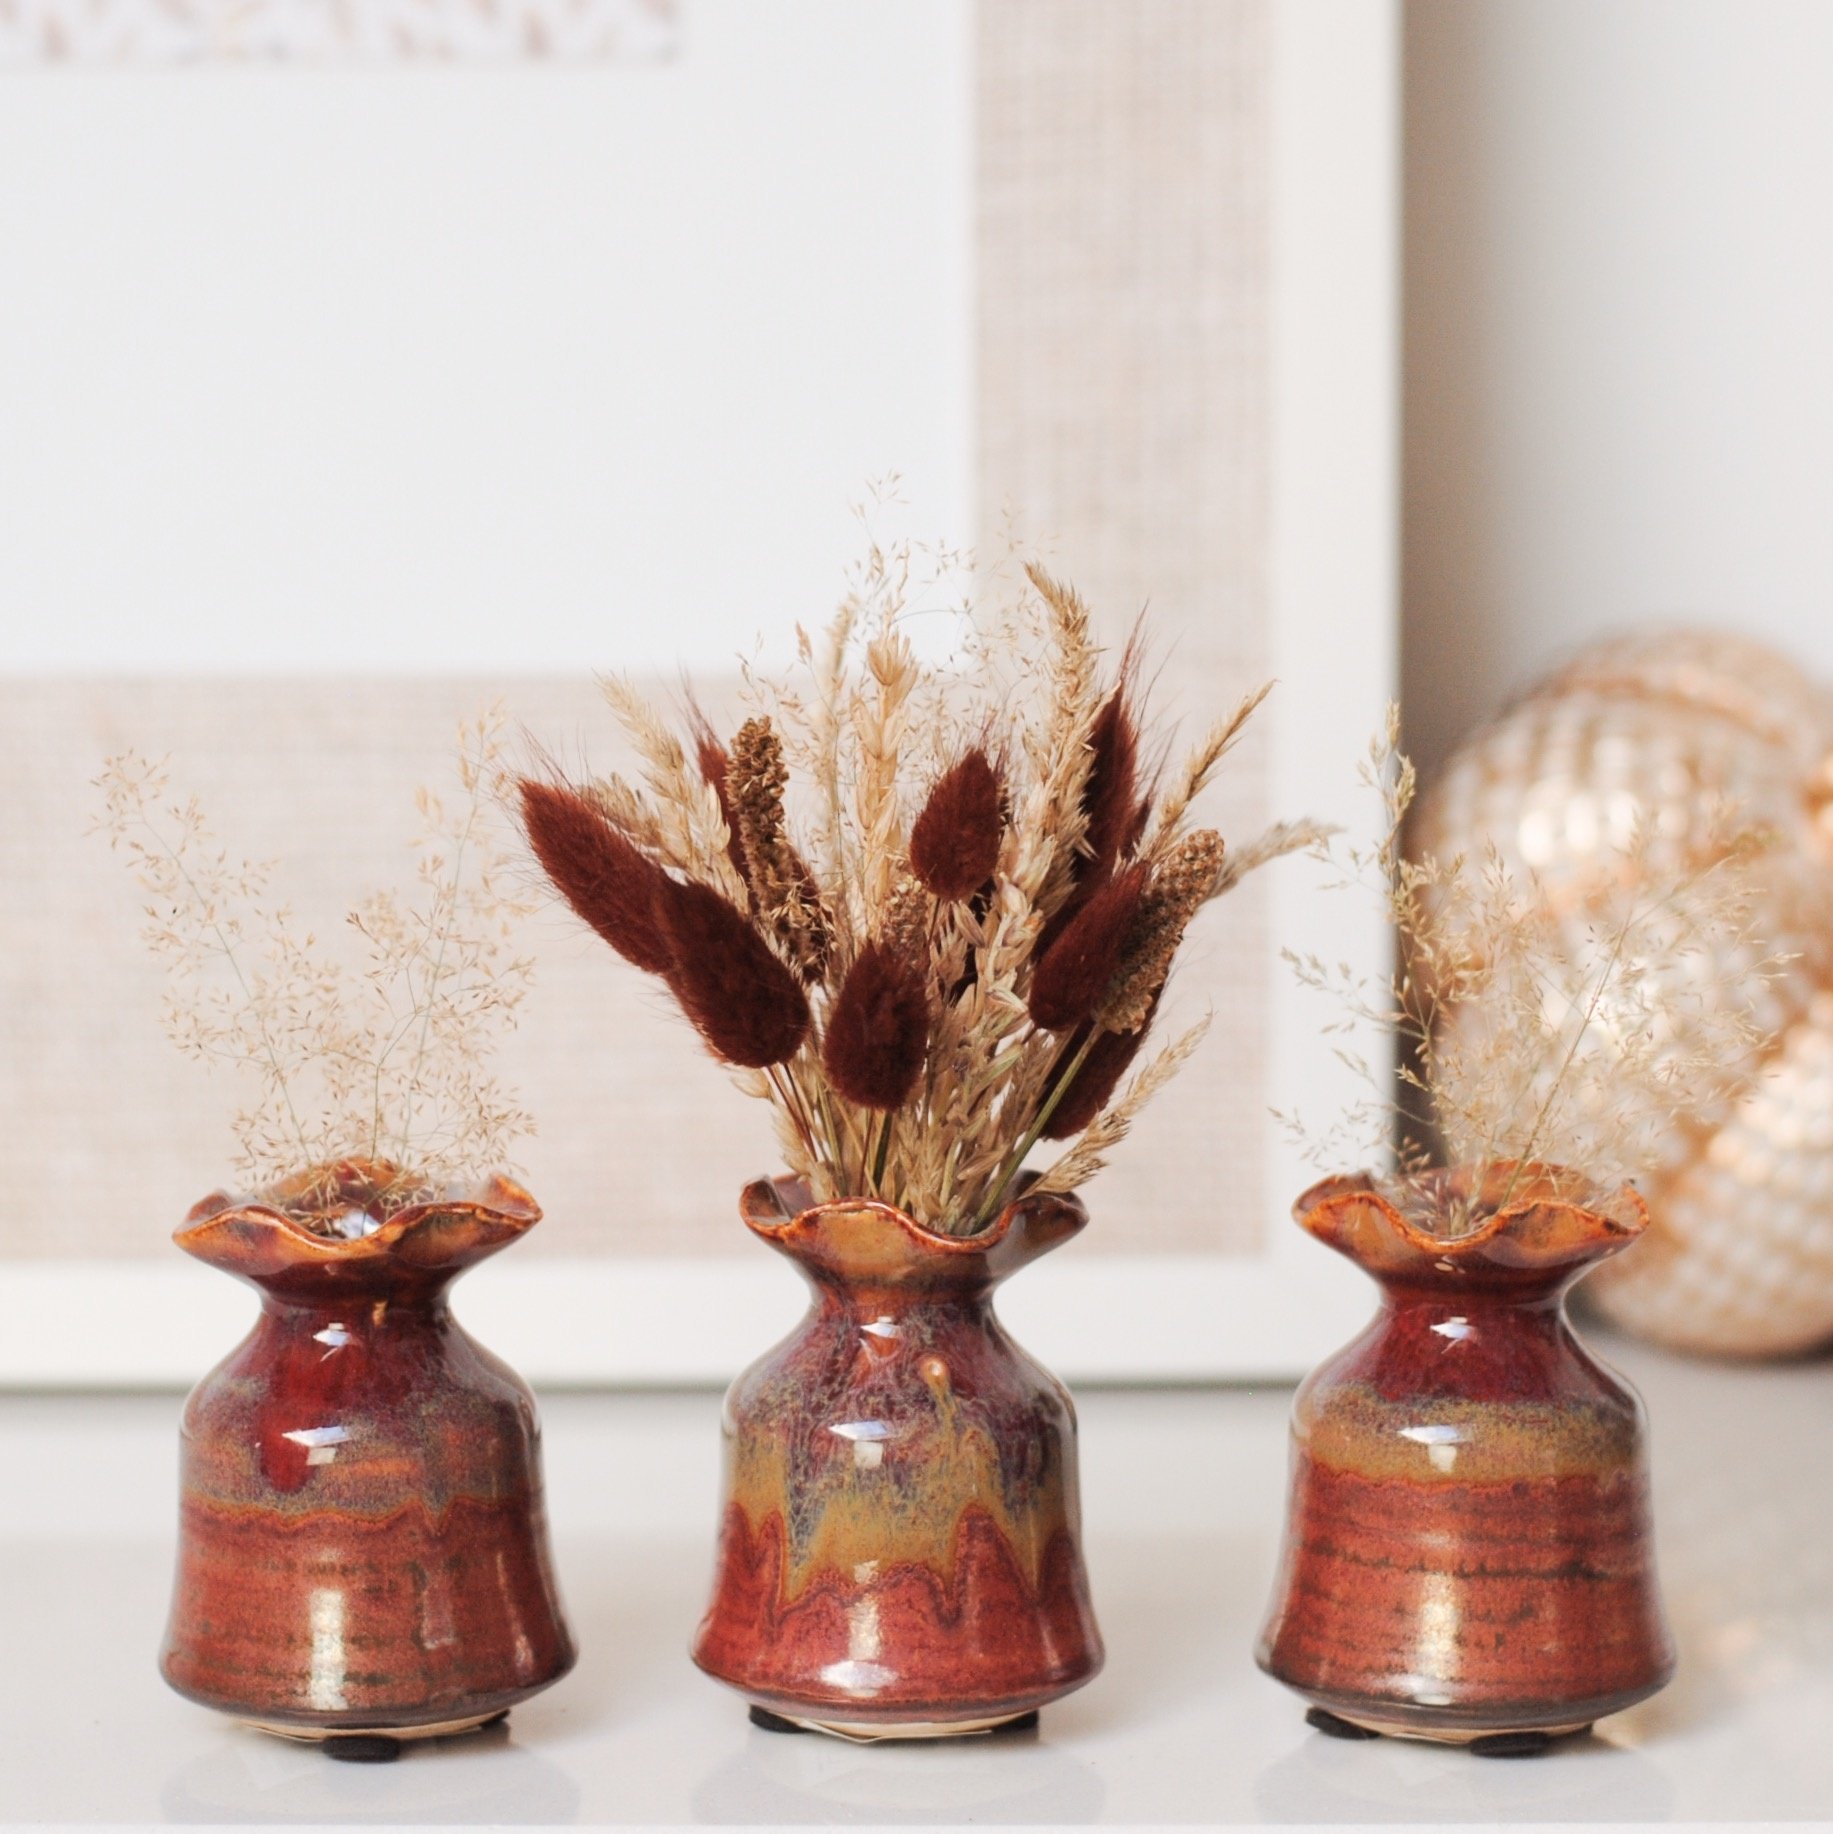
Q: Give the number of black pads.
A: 6